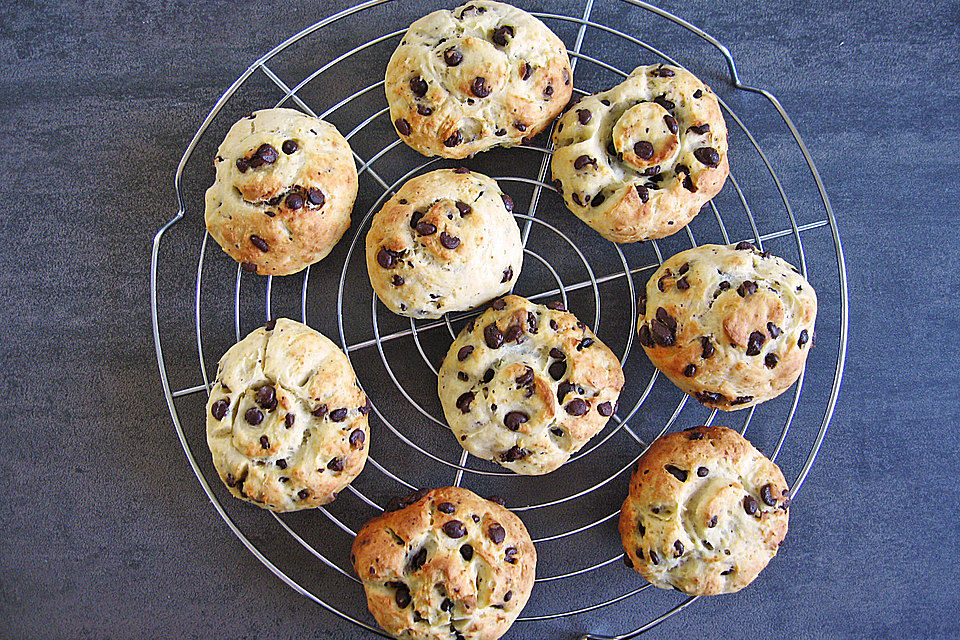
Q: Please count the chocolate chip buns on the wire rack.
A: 9